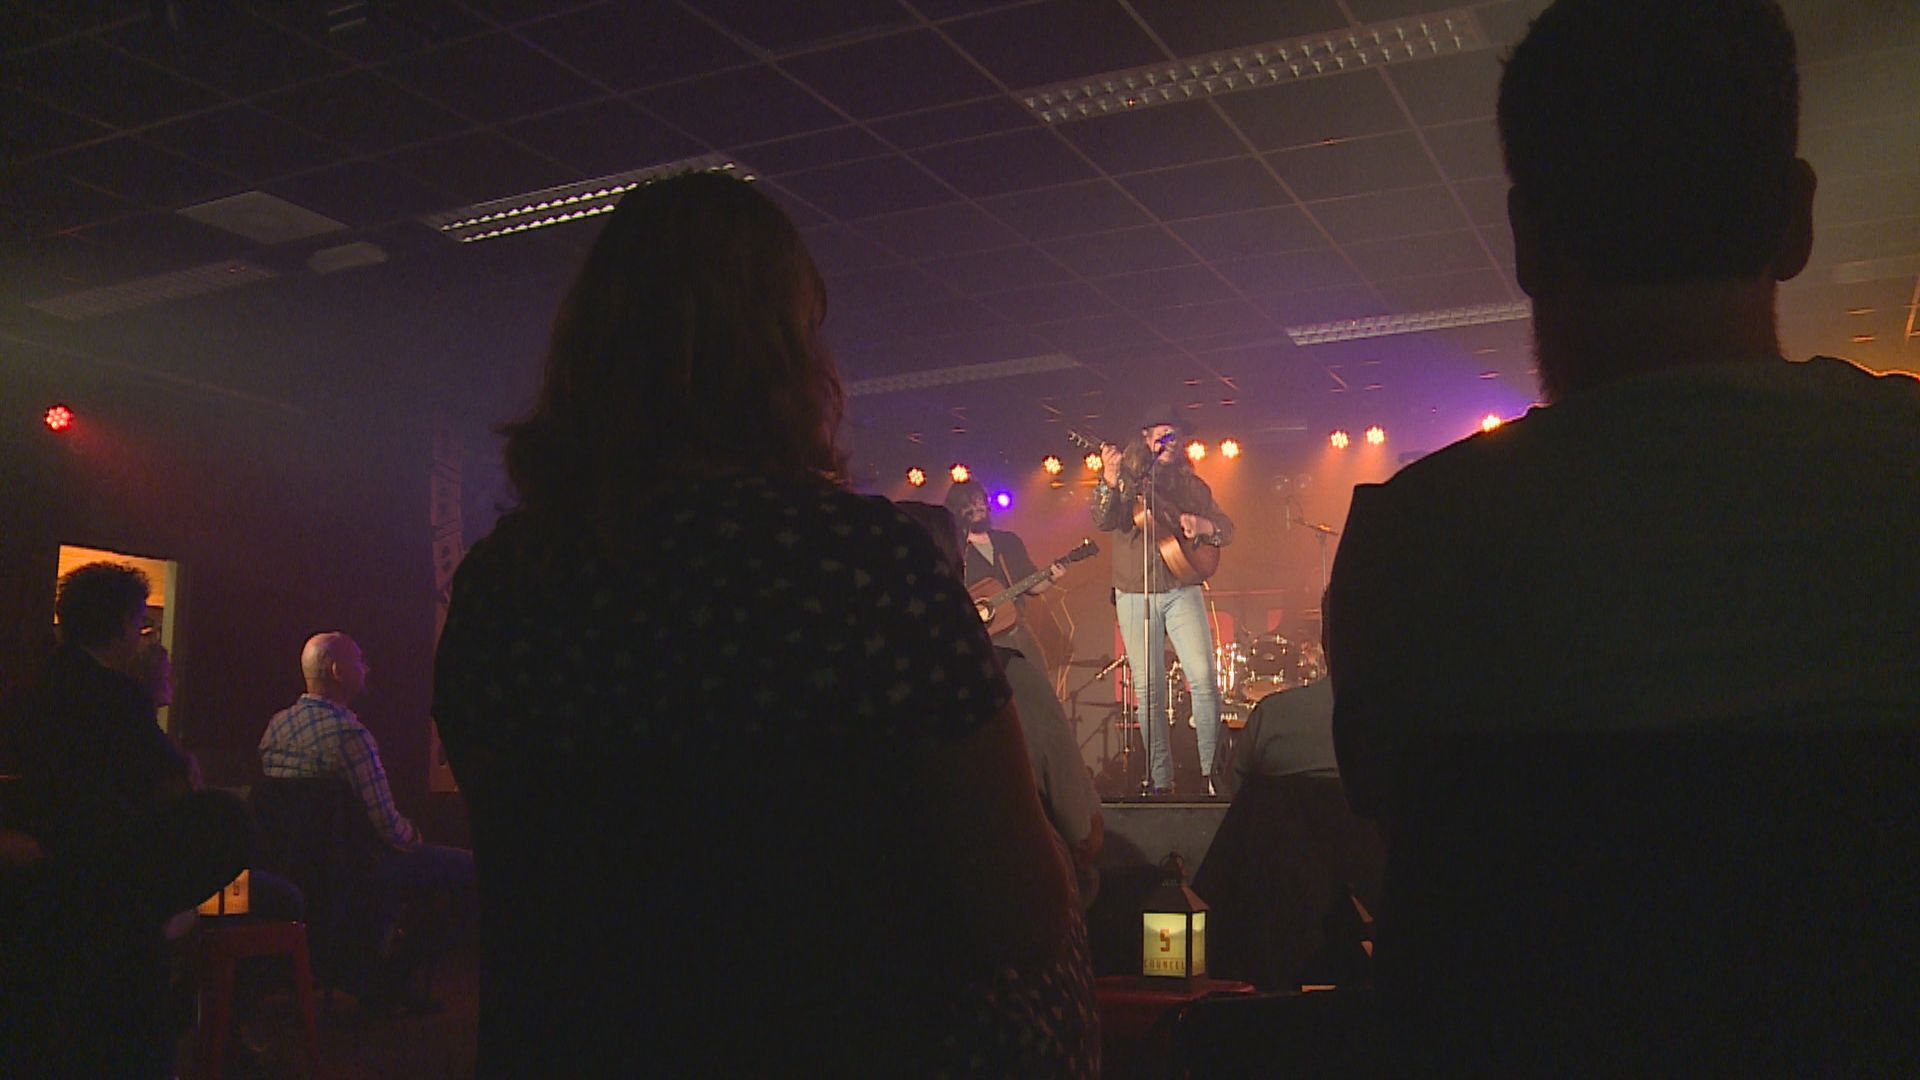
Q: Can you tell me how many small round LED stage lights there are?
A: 11